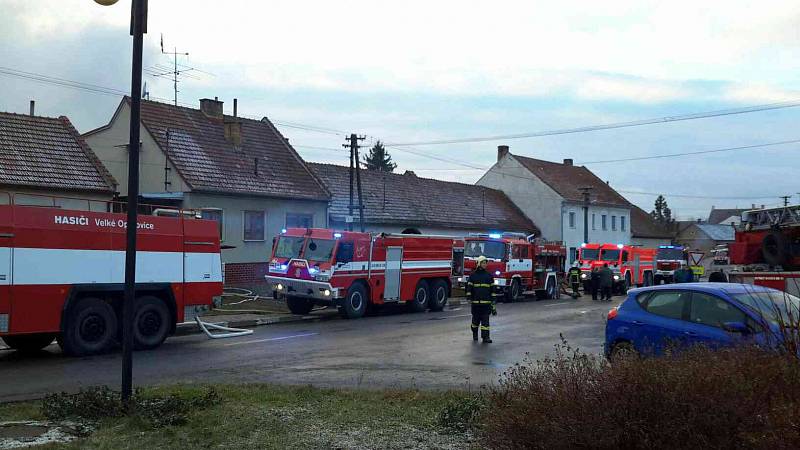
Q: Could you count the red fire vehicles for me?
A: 6